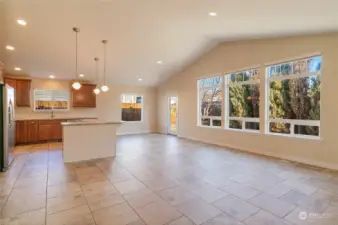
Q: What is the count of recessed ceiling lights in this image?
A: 8